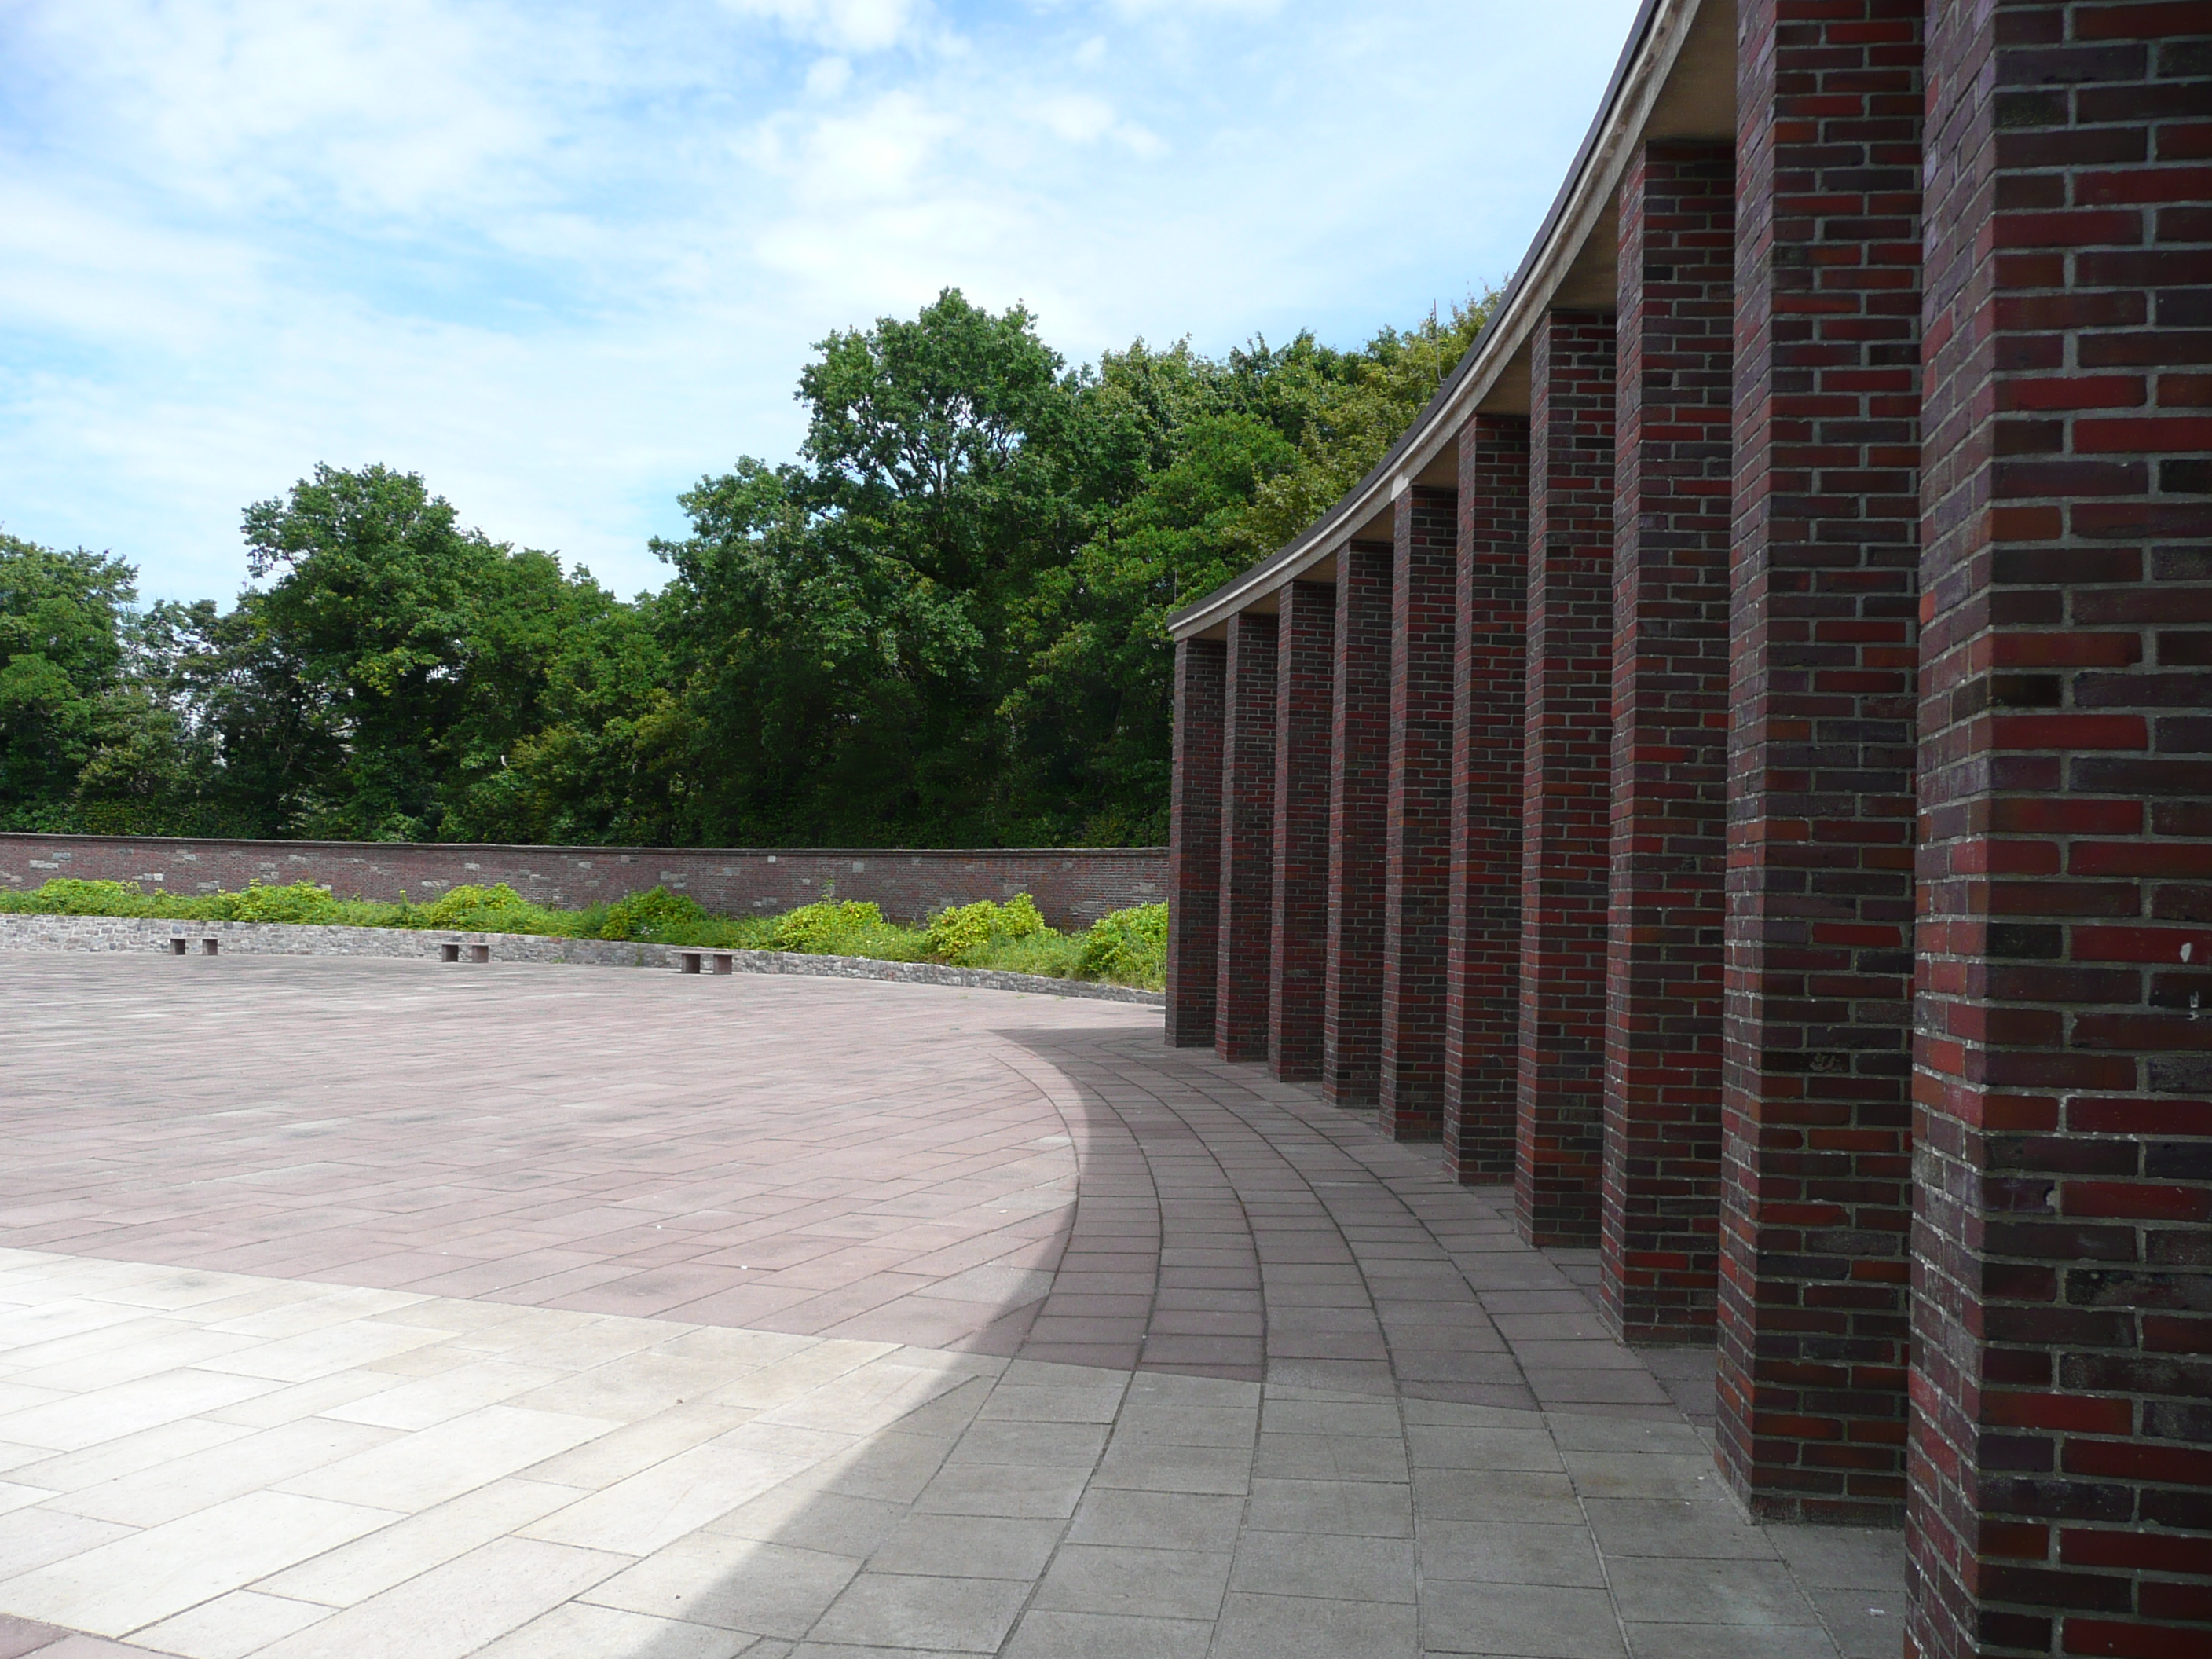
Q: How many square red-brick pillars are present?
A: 10